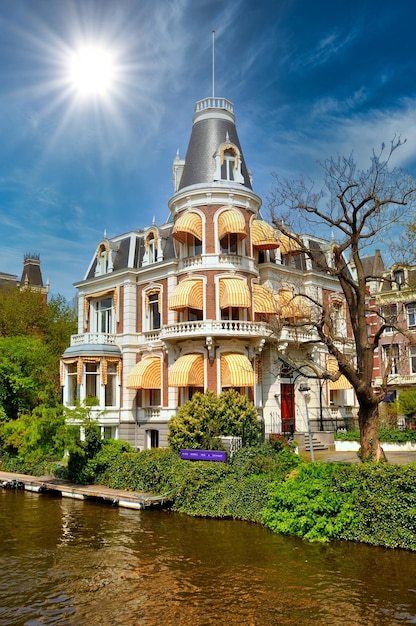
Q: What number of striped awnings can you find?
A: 12